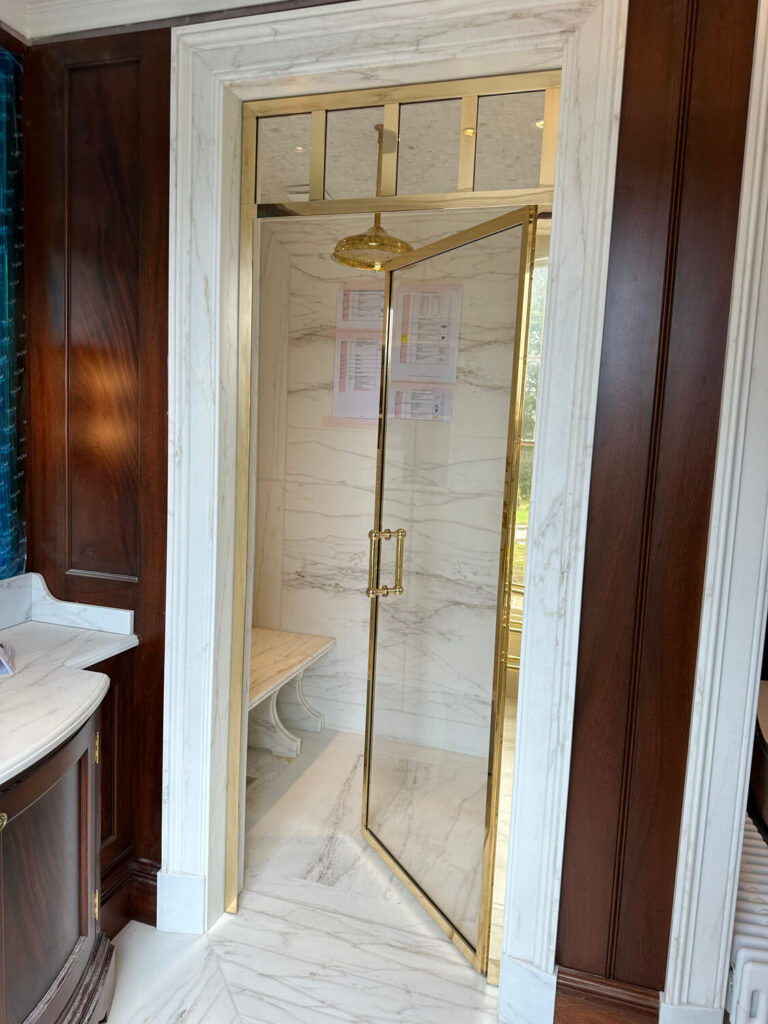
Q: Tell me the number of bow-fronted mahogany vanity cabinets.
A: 1